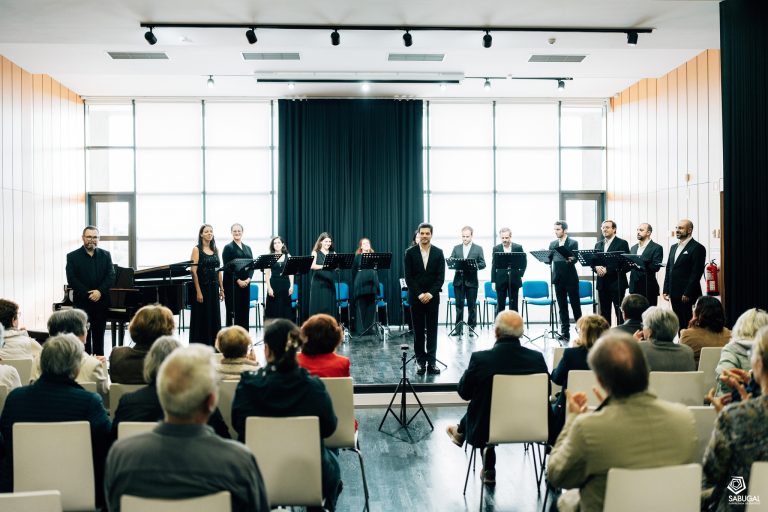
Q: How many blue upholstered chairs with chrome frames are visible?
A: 9